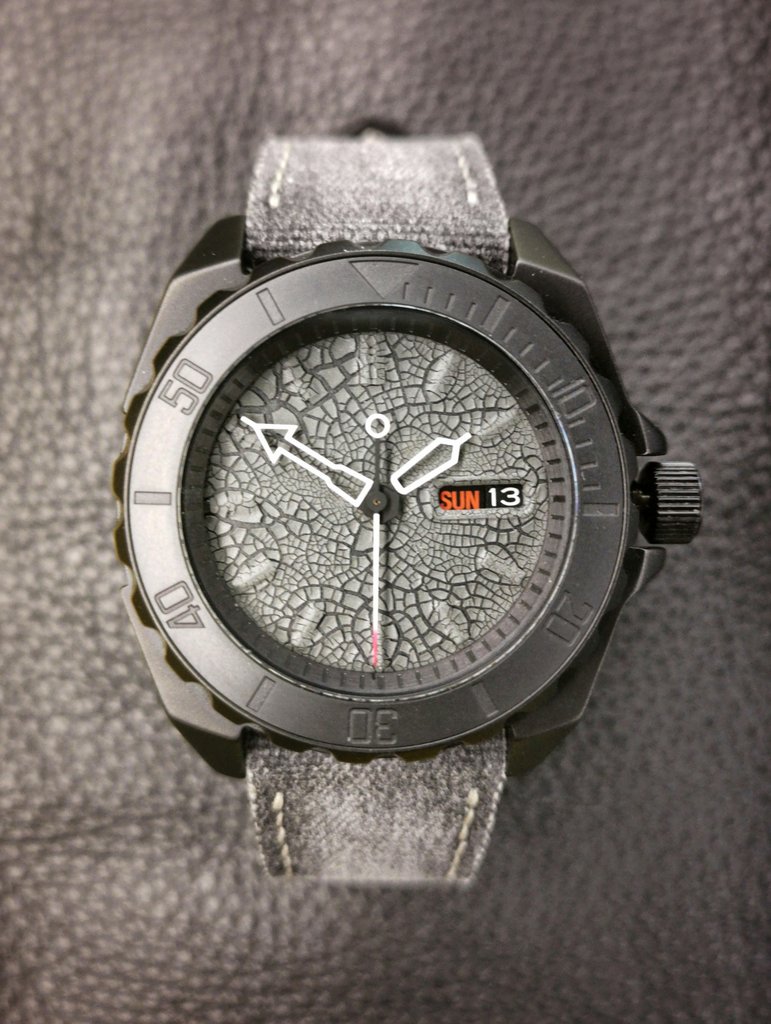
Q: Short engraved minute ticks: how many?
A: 12